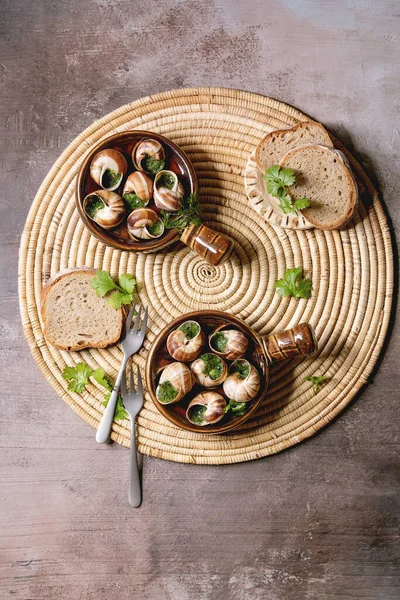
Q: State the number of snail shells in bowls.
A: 12